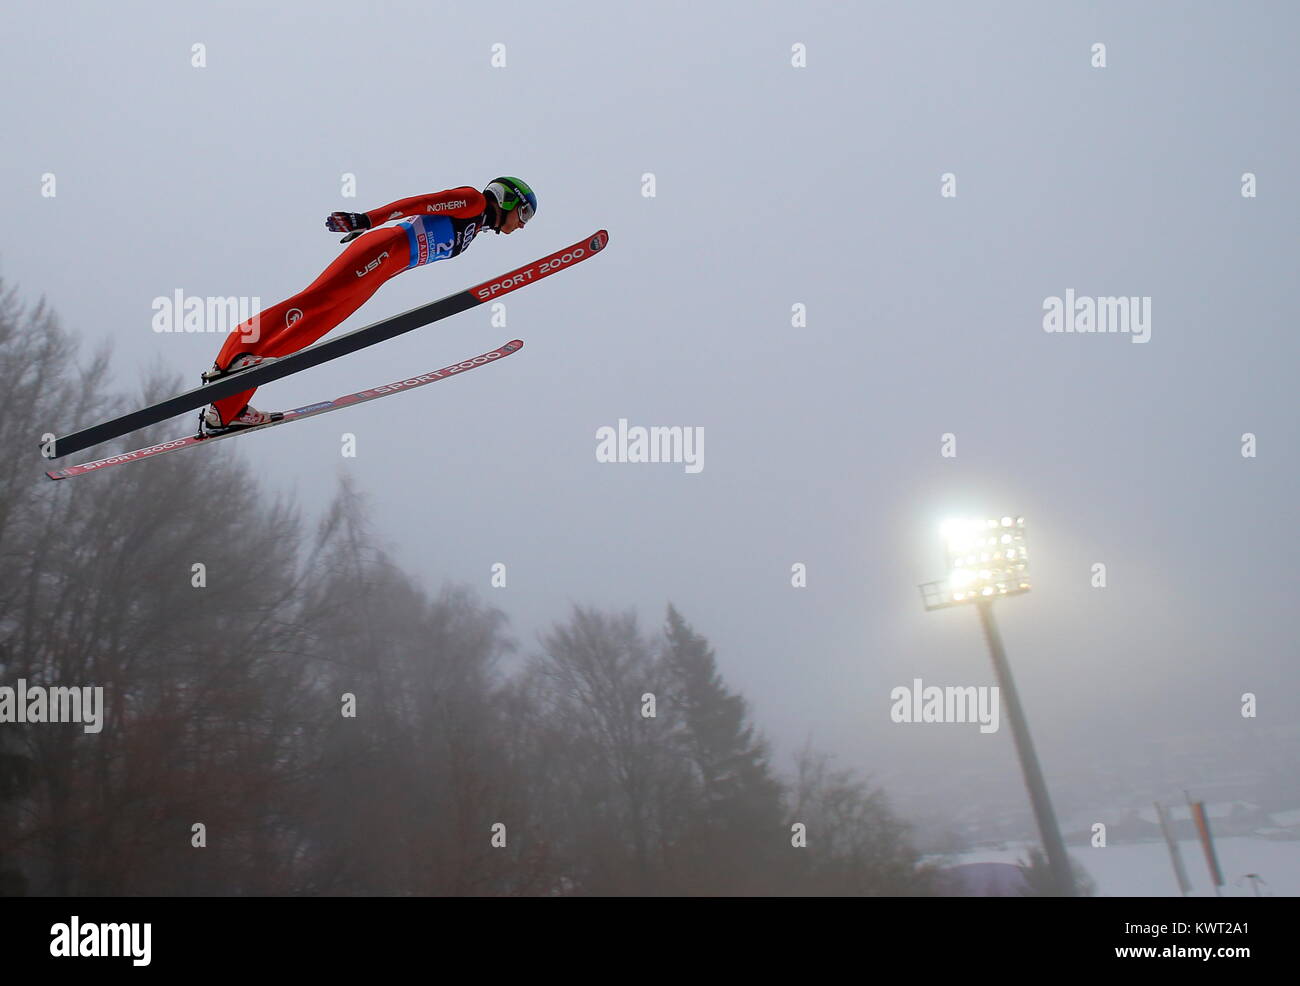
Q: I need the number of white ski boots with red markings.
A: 2